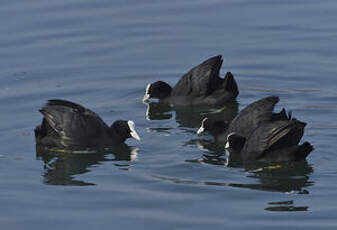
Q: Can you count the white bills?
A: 4